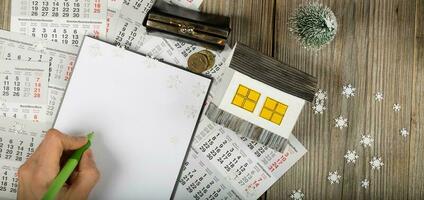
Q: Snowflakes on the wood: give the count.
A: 13